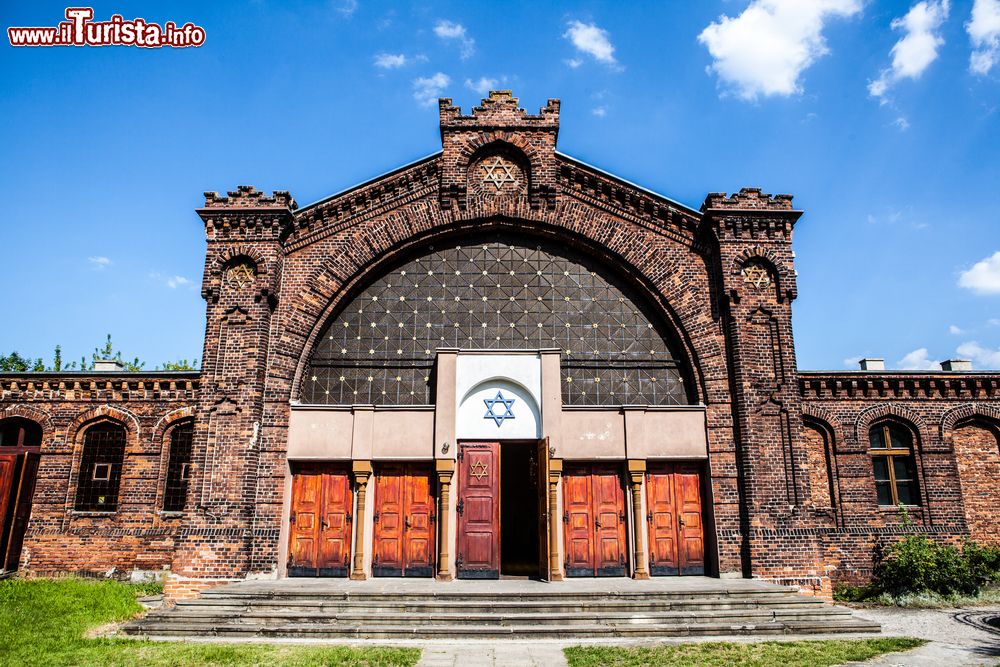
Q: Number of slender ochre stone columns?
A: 4